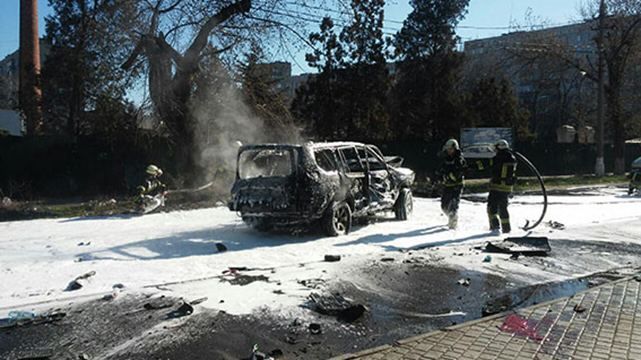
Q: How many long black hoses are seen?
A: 1